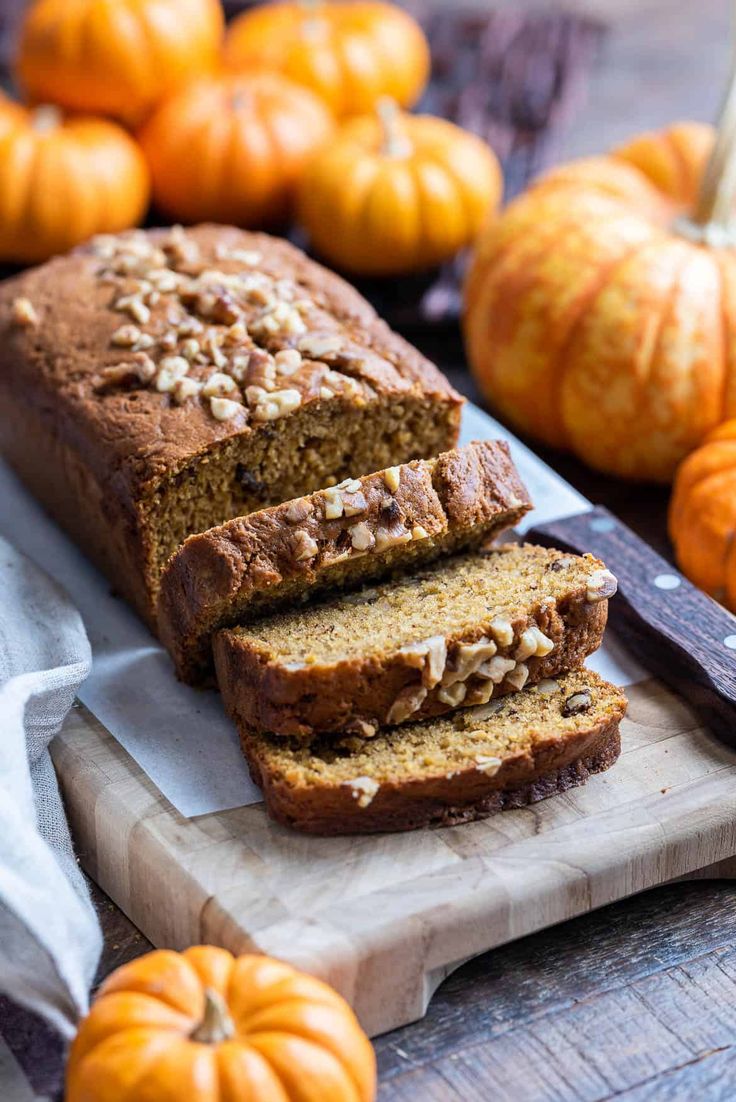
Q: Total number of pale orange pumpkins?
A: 1